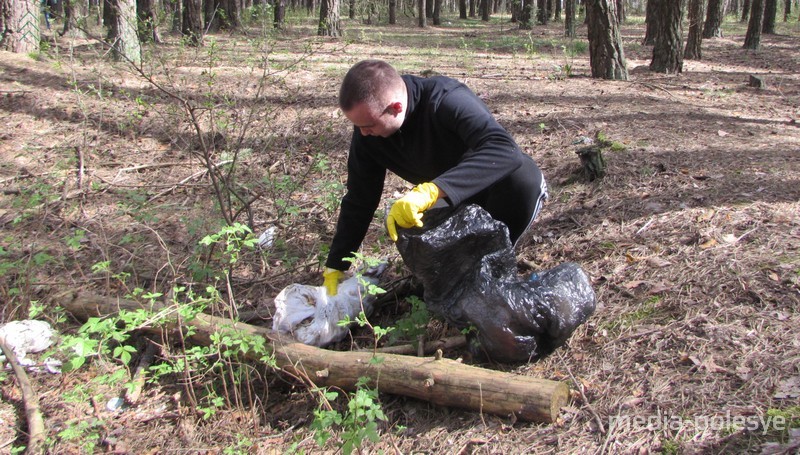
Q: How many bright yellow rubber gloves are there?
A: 2